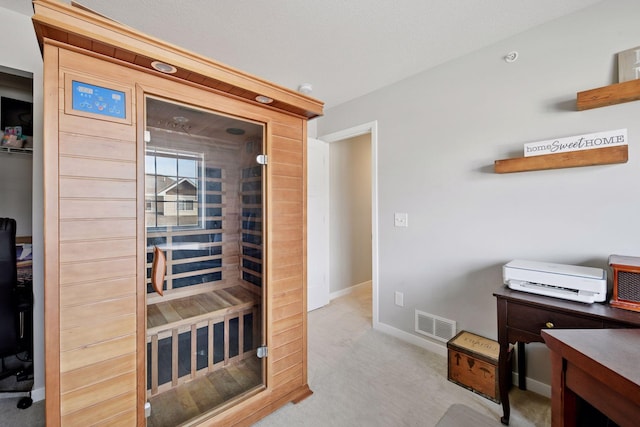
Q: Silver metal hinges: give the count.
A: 2